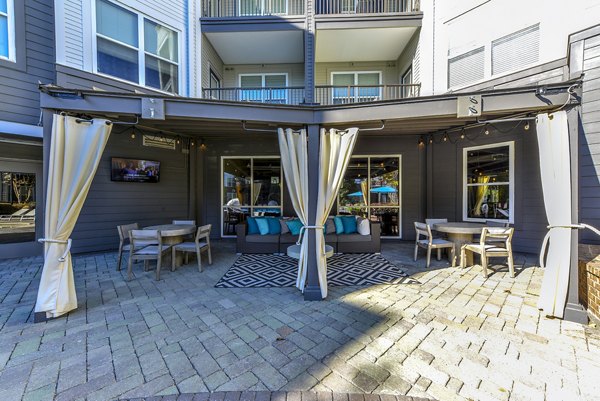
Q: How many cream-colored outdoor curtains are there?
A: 4